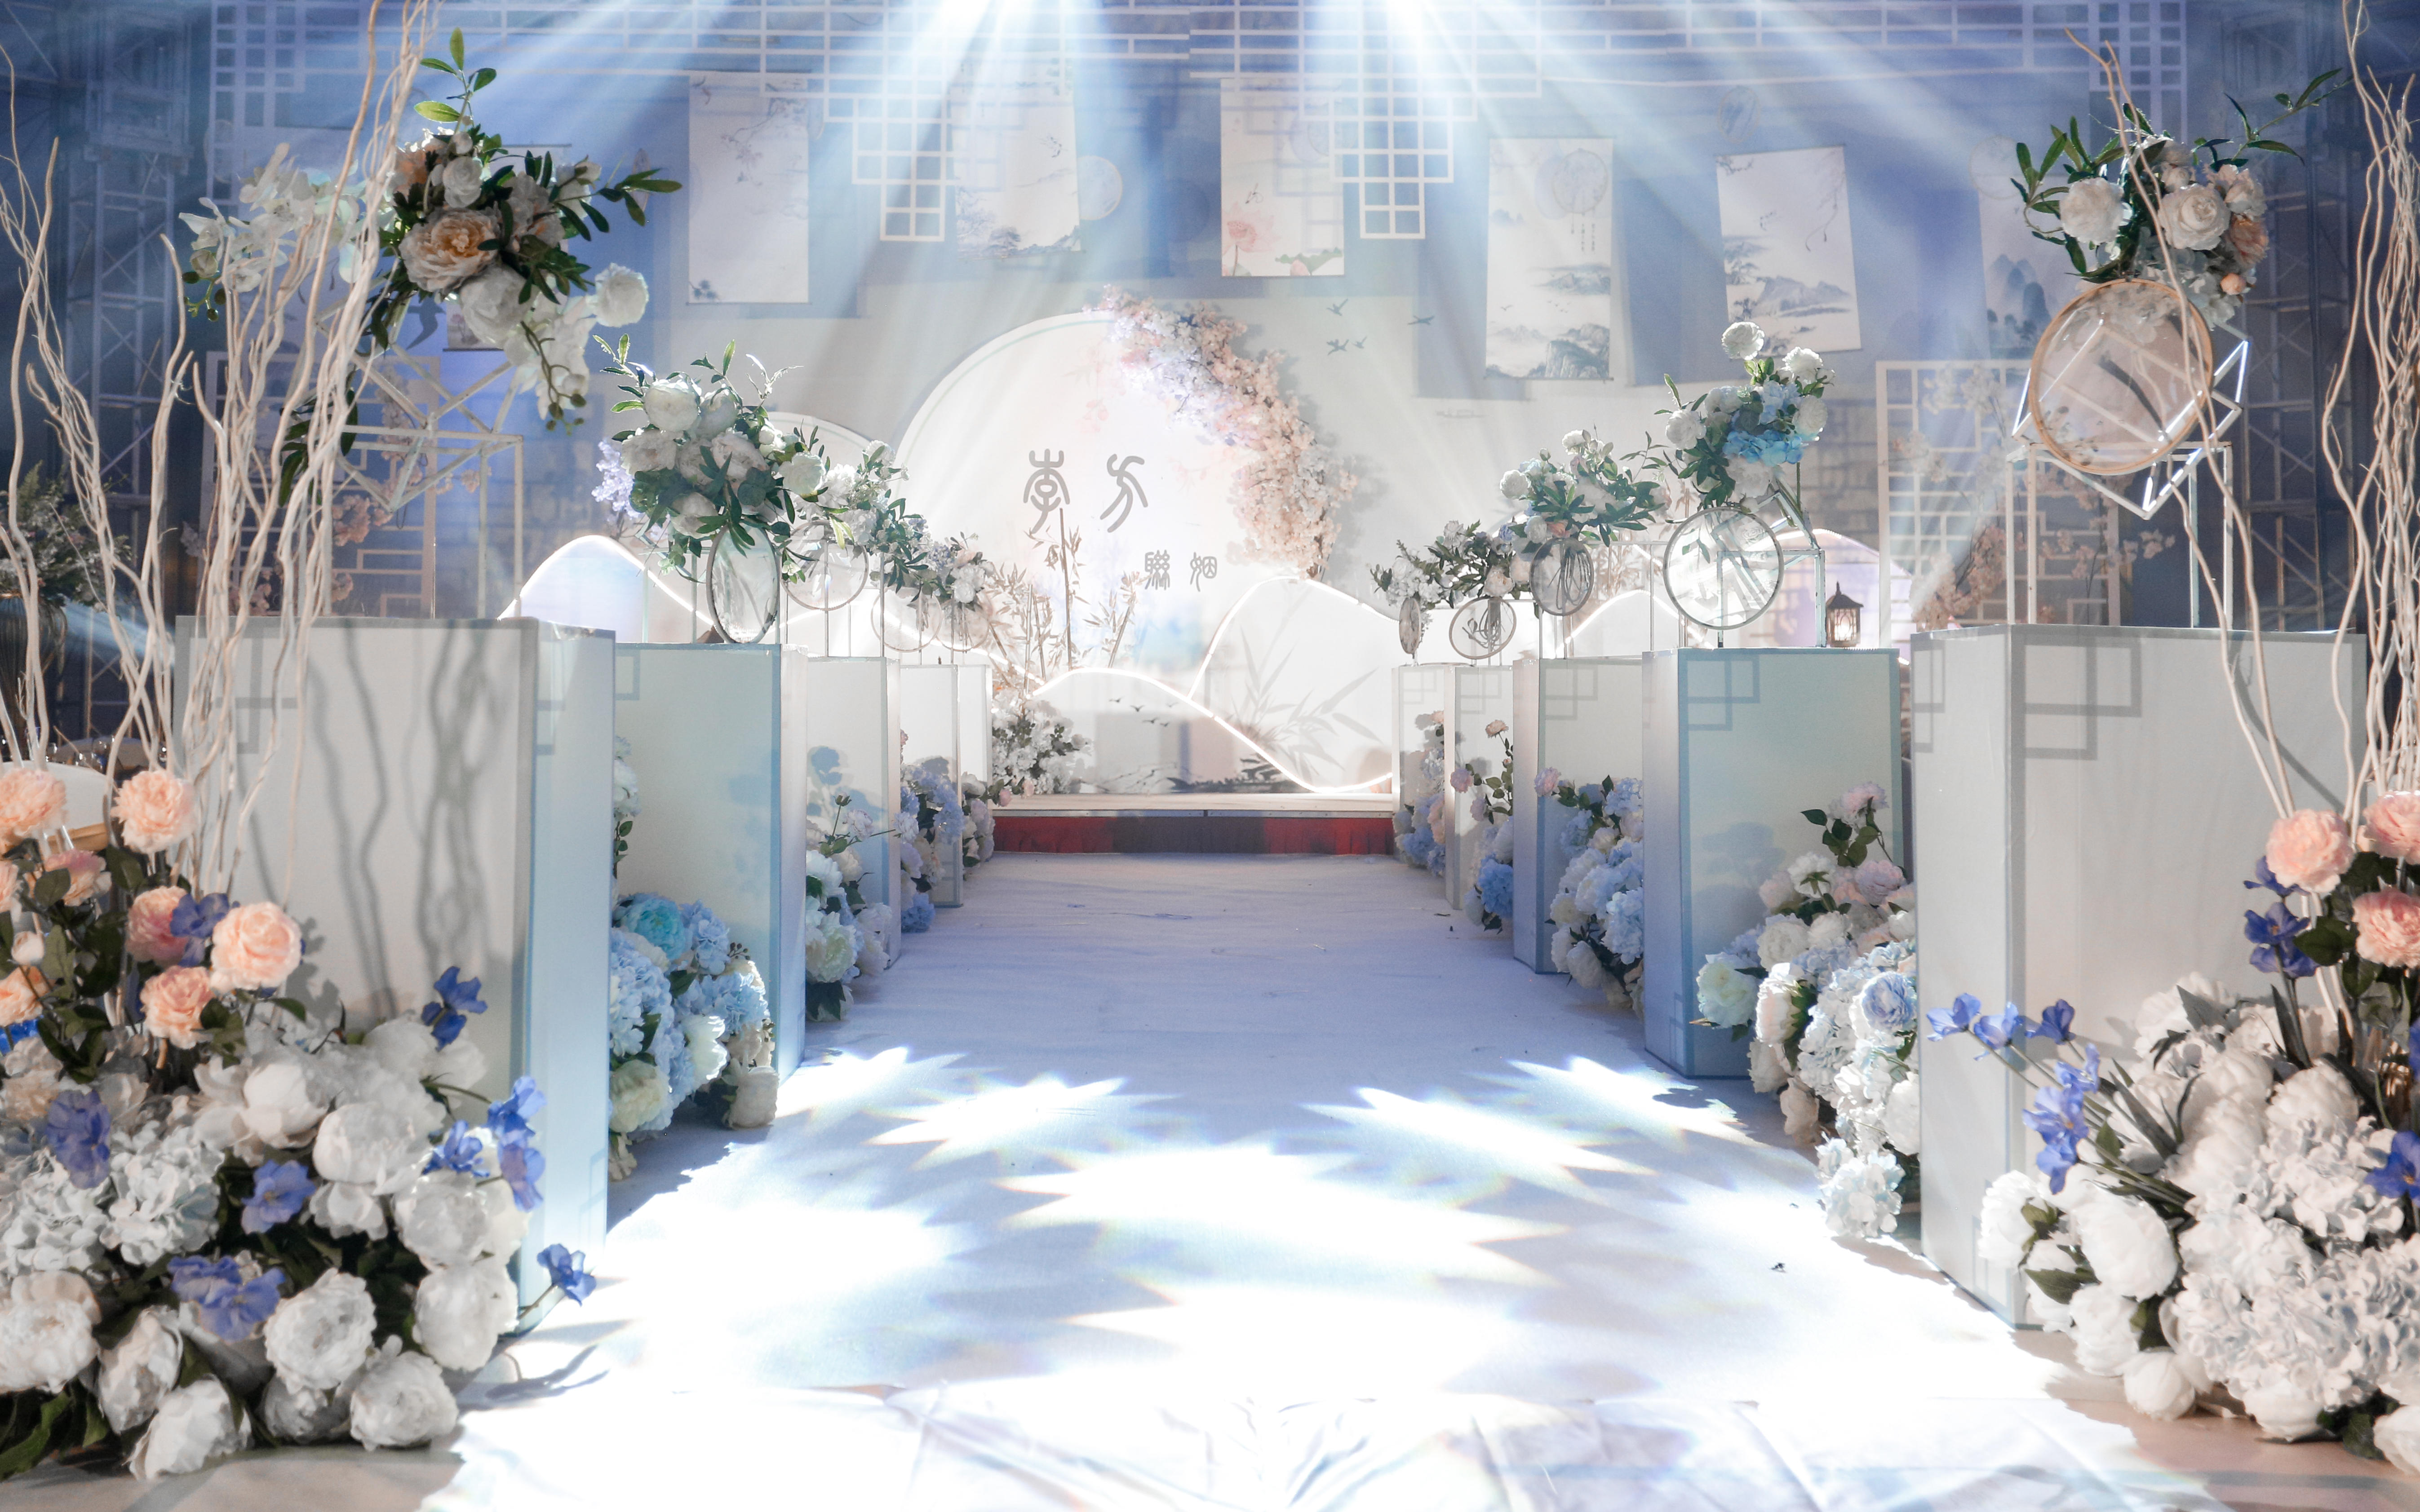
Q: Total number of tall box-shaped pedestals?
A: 10